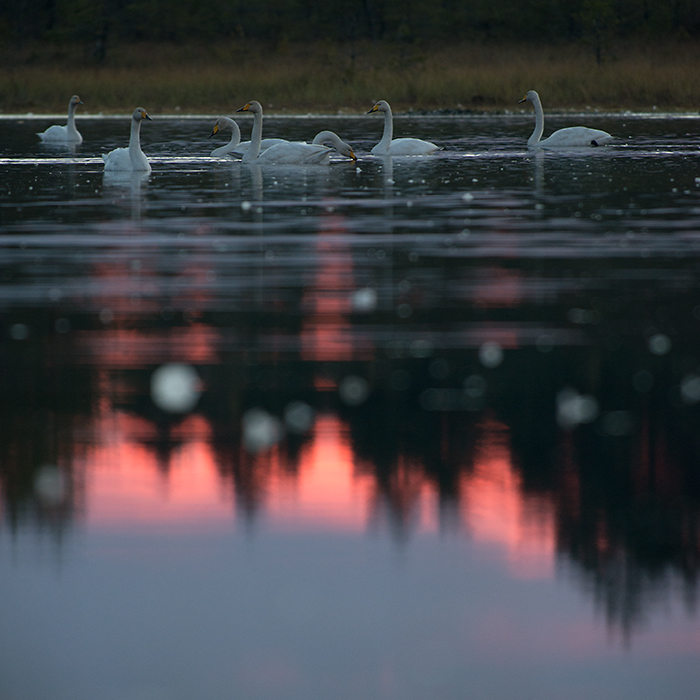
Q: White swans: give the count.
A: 7